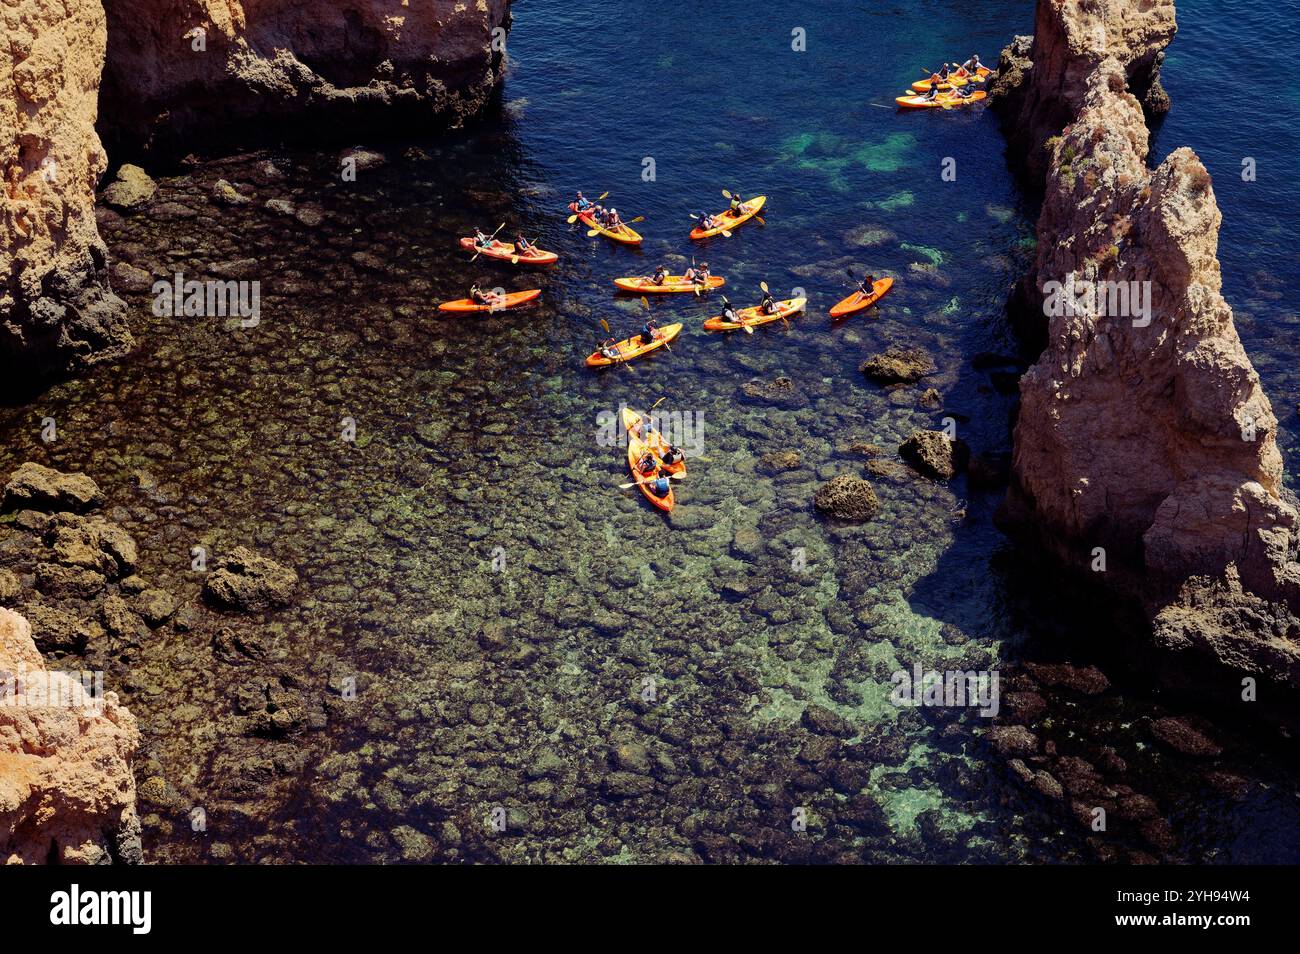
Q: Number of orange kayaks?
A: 12